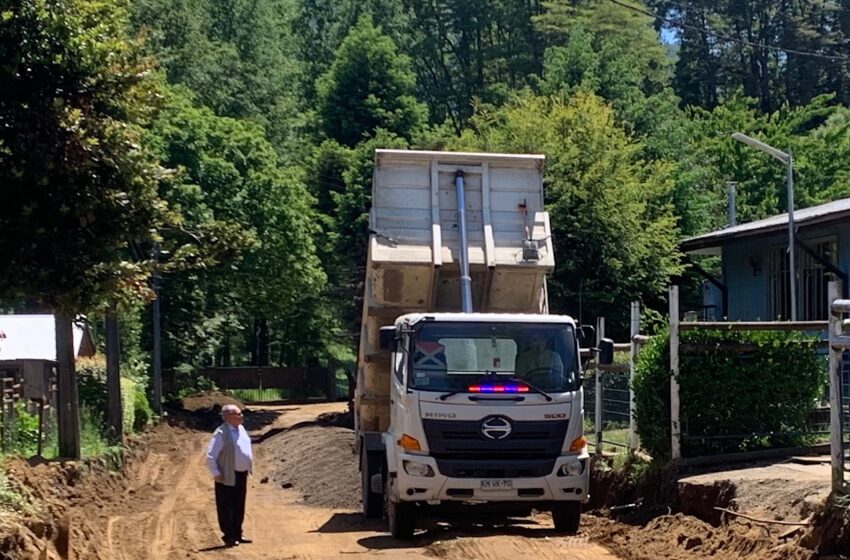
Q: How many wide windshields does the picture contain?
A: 1